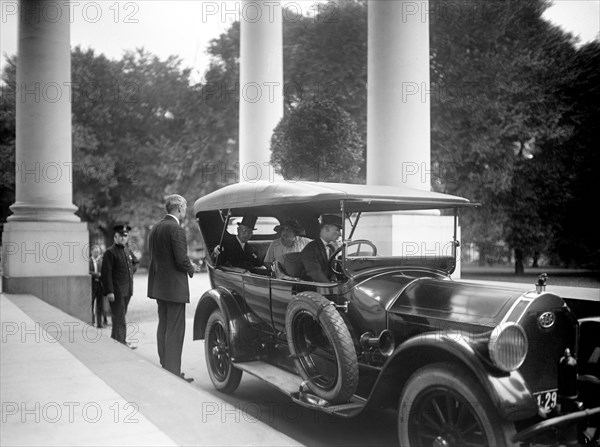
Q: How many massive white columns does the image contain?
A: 3